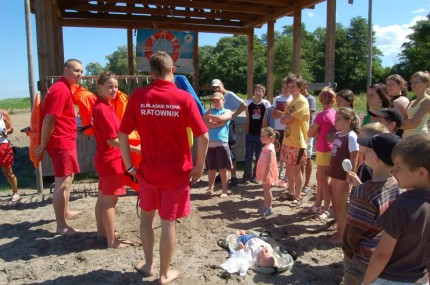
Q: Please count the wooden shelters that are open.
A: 1